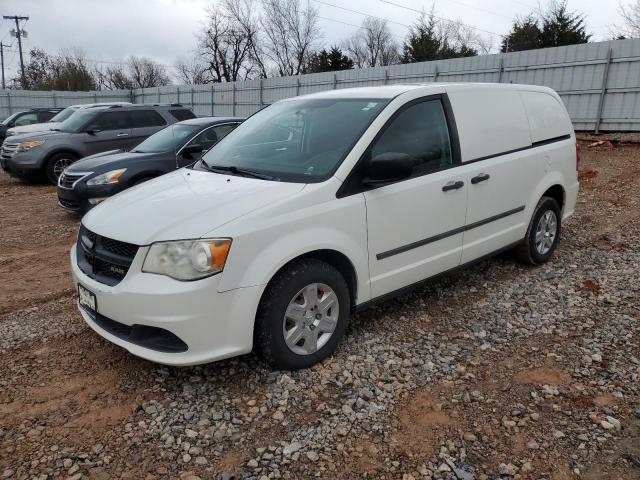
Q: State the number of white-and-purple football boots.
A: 0